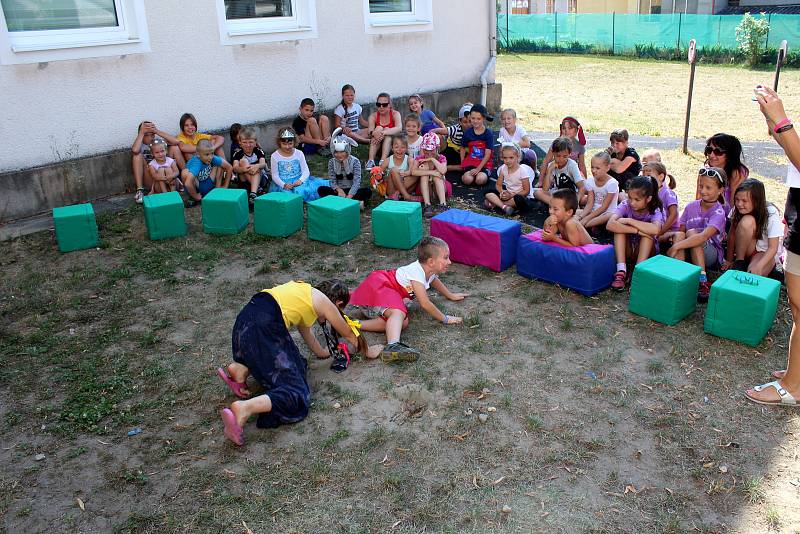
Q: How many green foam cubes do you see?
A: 8